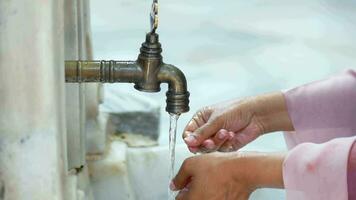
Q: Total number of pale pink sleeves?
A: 2